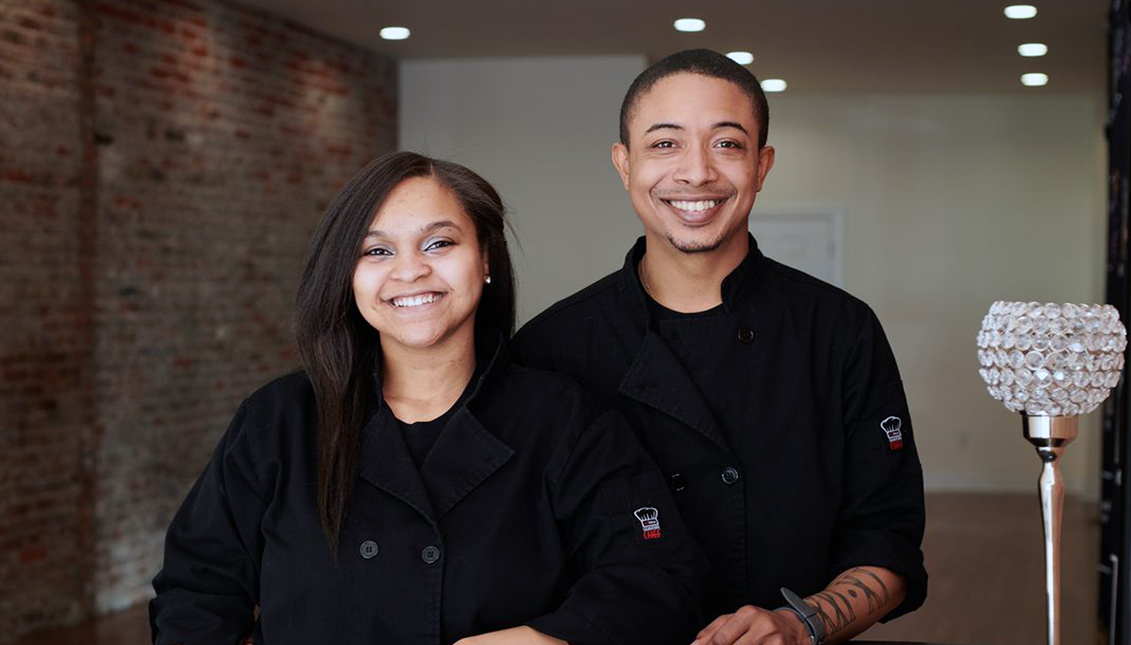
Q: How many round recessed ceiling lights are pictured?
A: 7